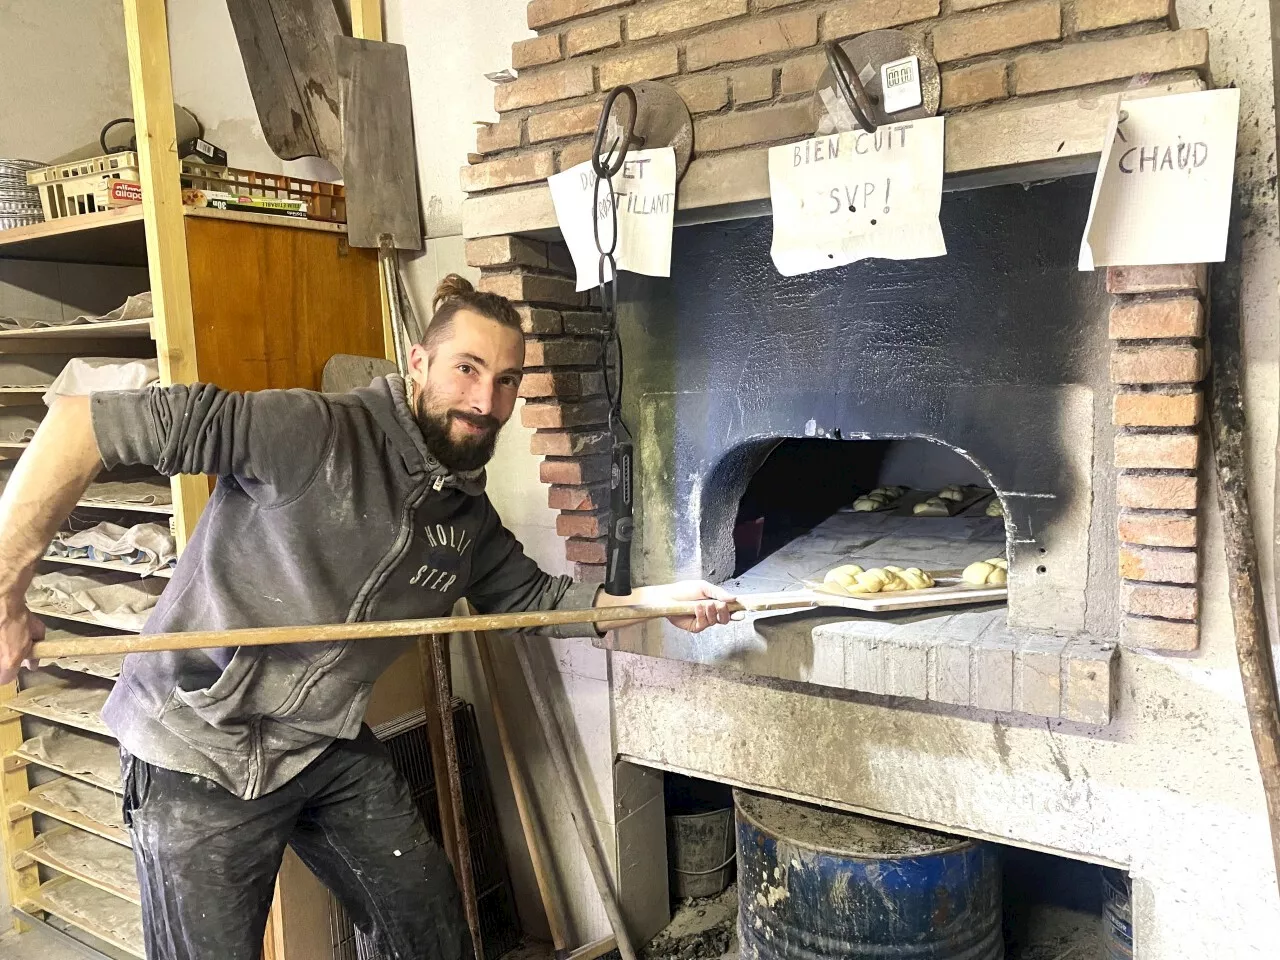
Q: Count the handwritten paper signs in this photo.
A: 3